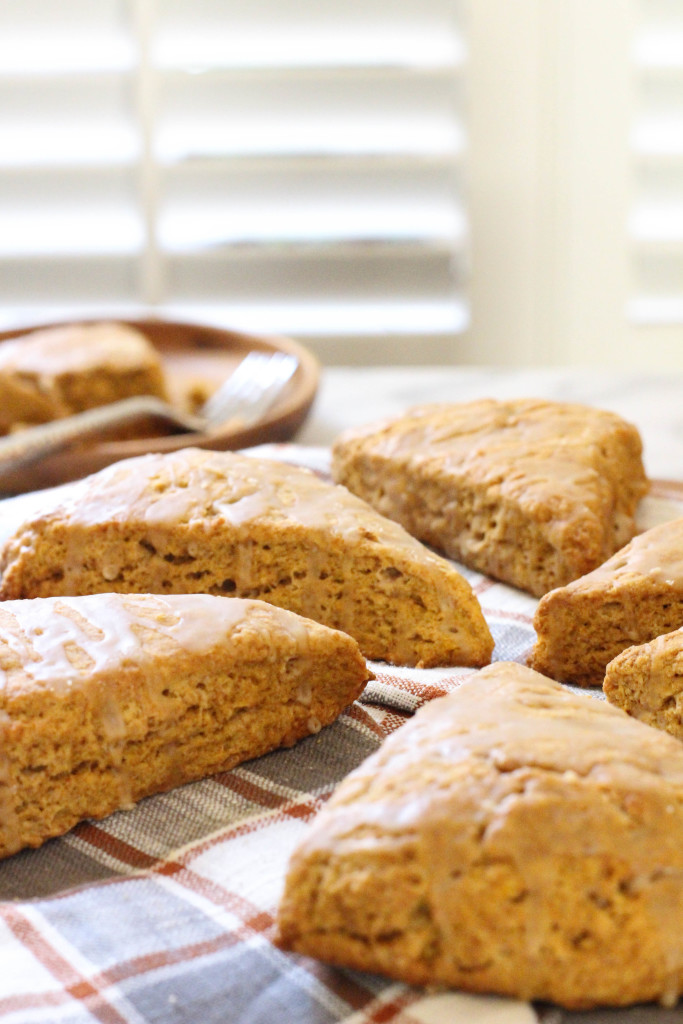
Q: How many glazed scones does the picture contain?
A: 7